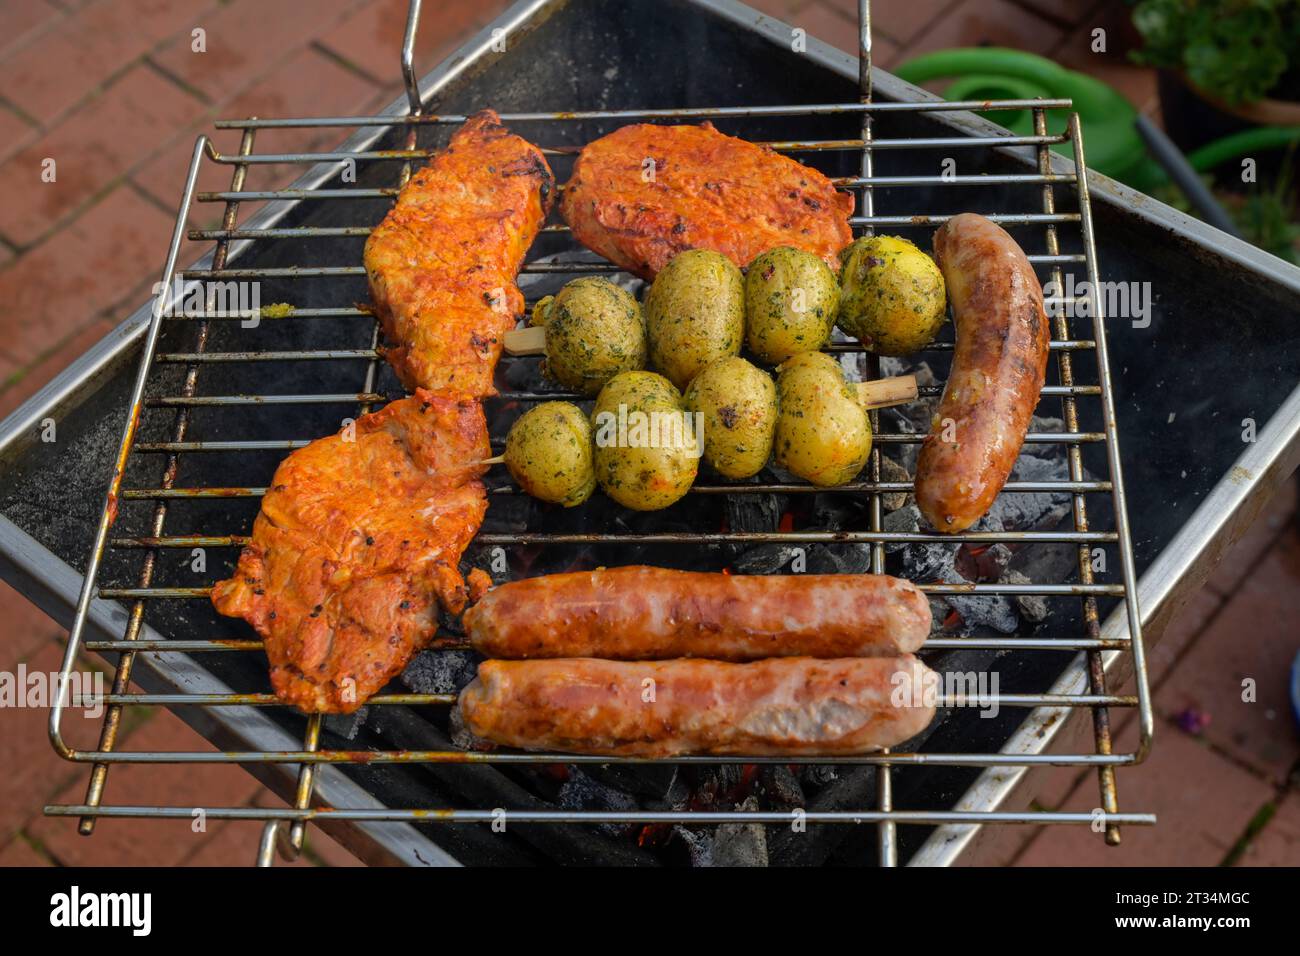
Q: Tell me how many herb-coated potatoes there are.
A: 8